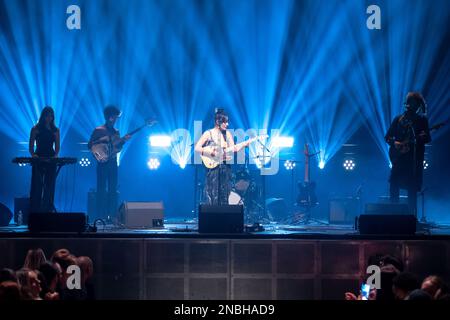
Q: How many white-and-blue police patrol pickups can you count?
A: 0